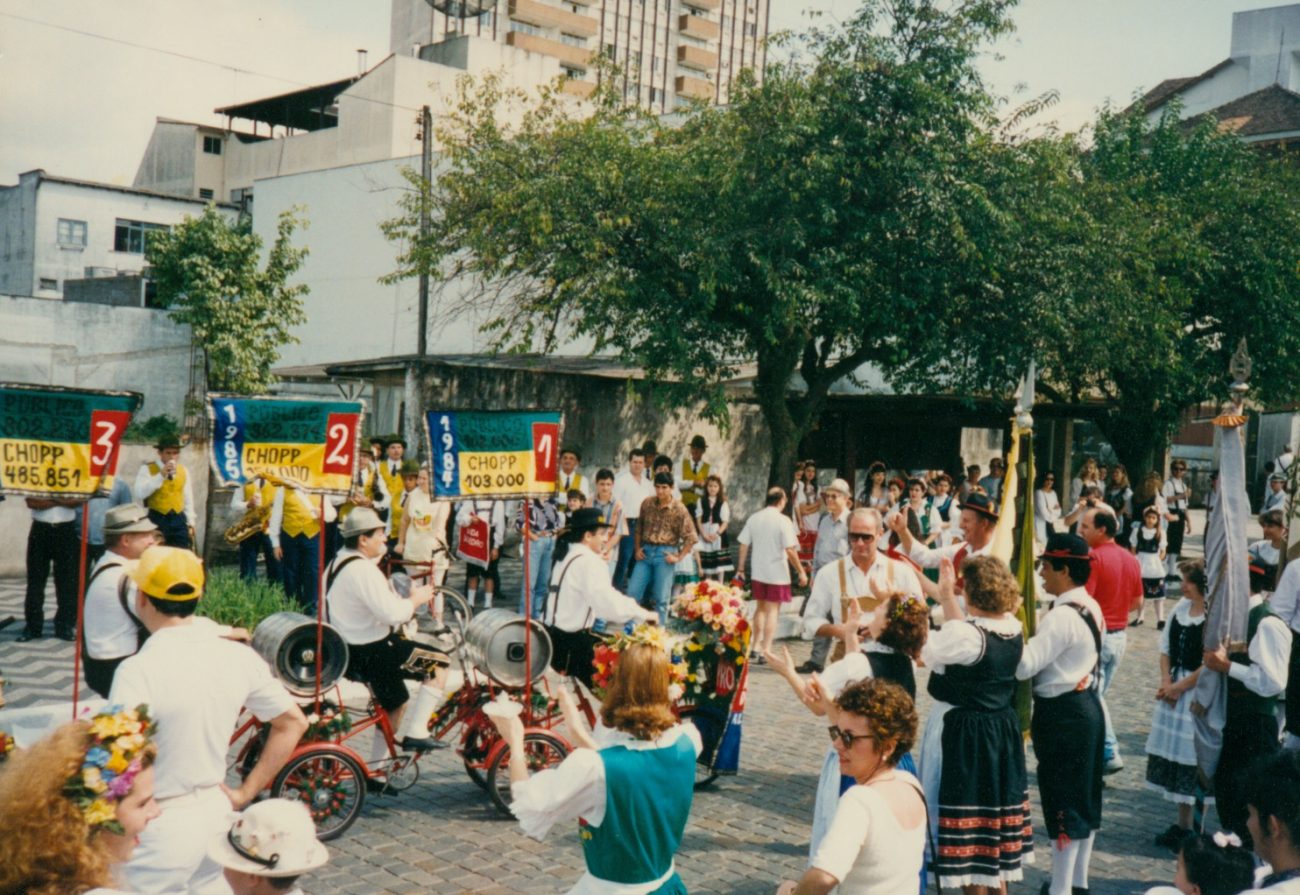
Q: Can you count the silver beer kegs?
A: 2